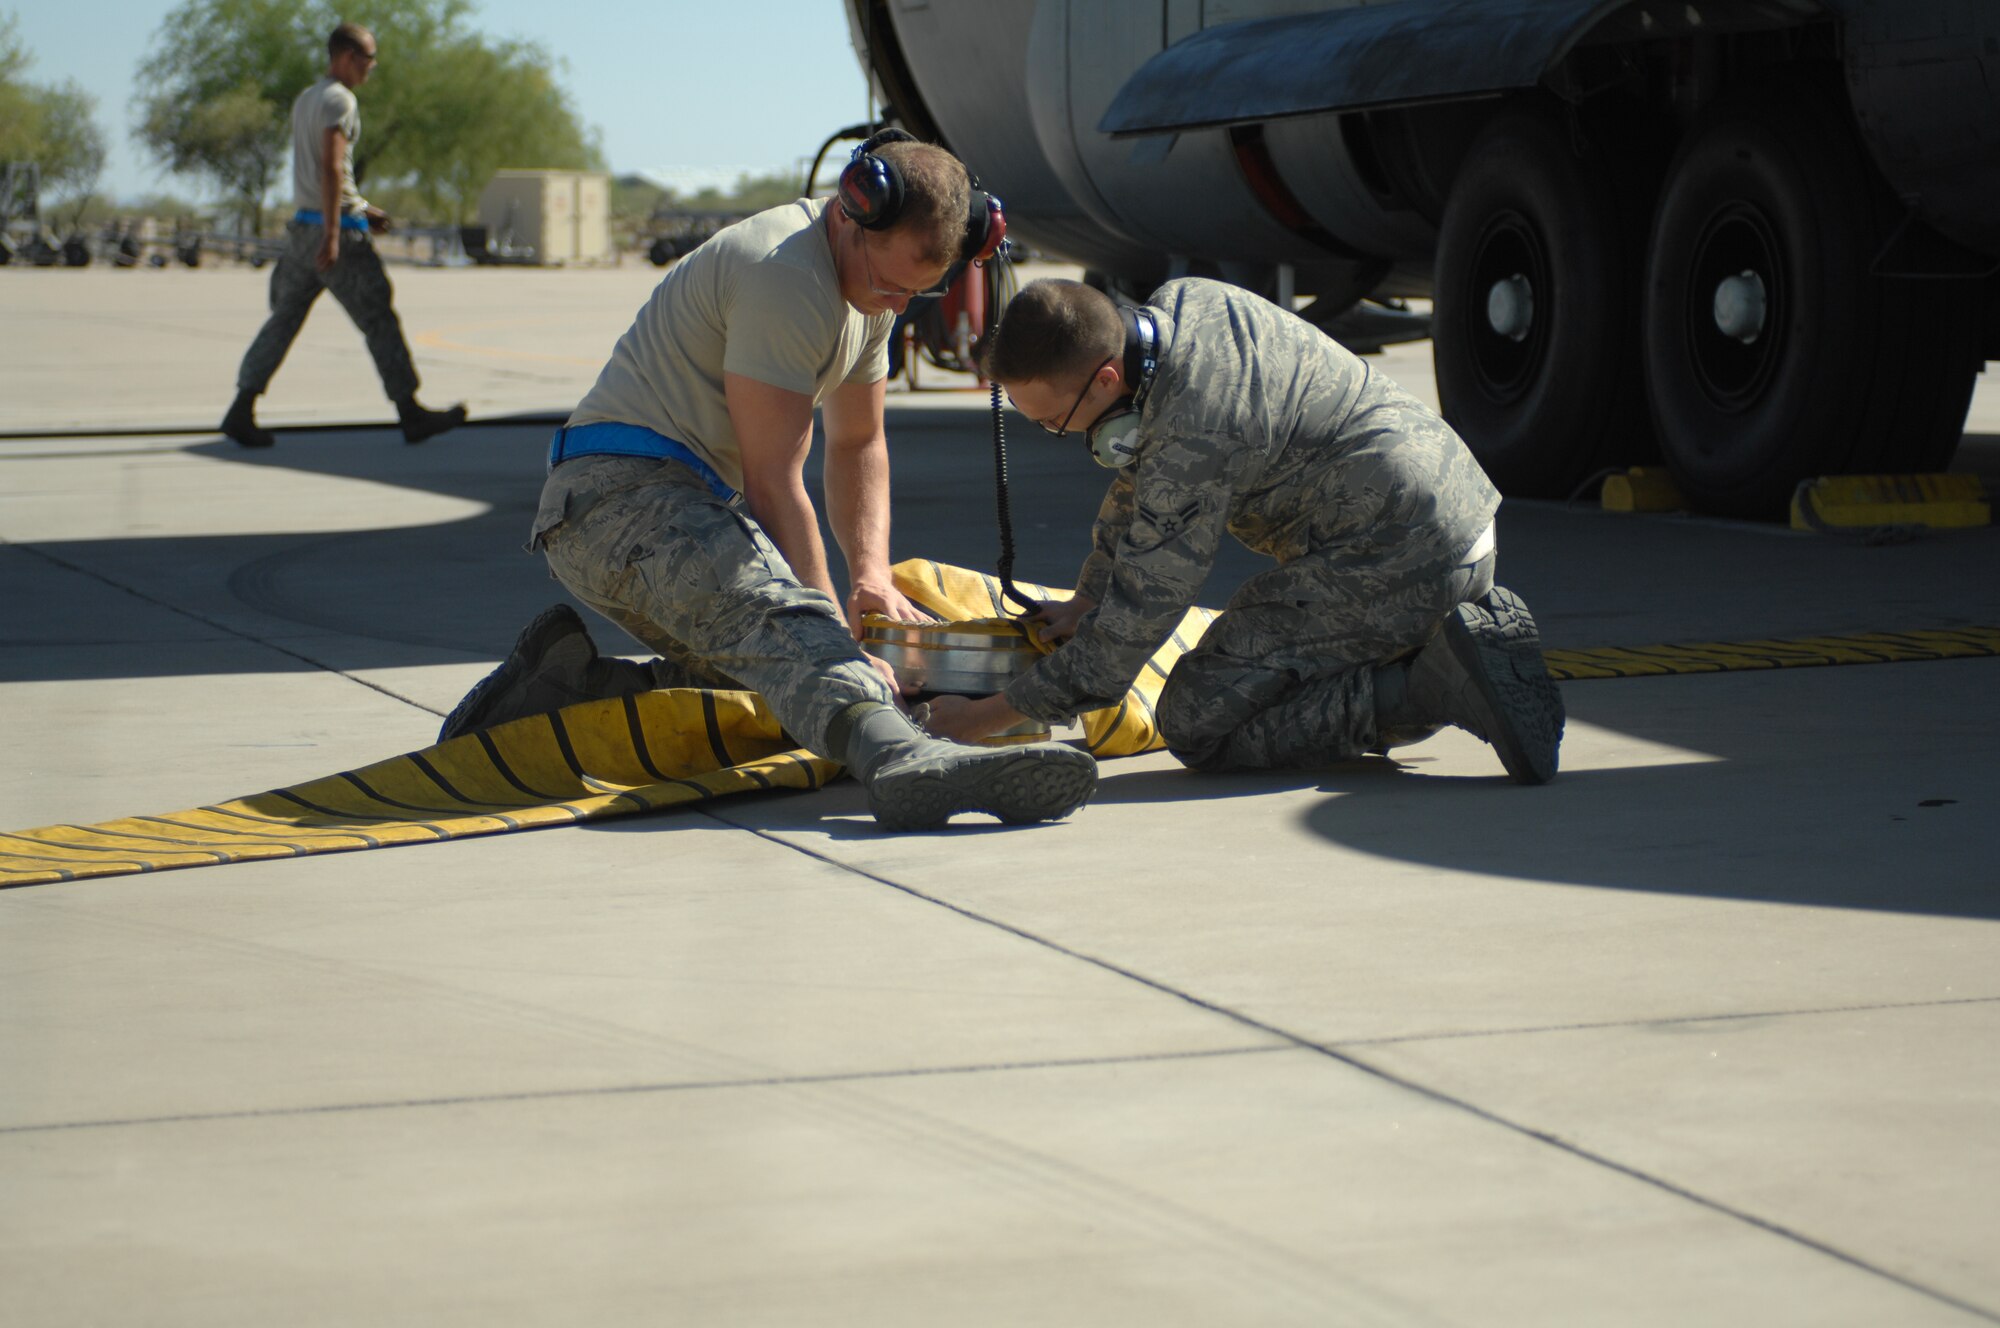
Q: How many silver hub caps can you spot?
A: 2